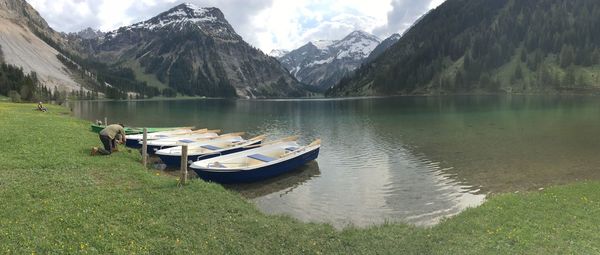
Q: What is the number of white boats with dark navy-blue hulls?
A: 4